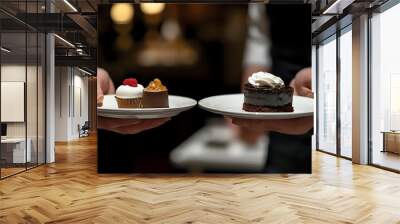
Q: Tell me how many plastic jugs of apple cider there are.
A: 0